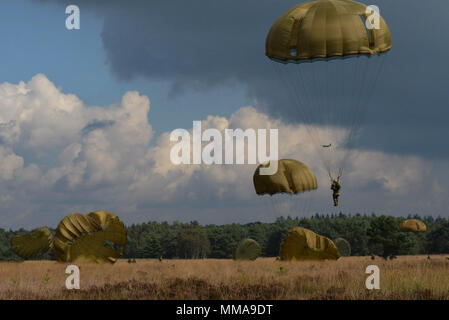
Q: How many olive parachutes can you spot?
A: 8